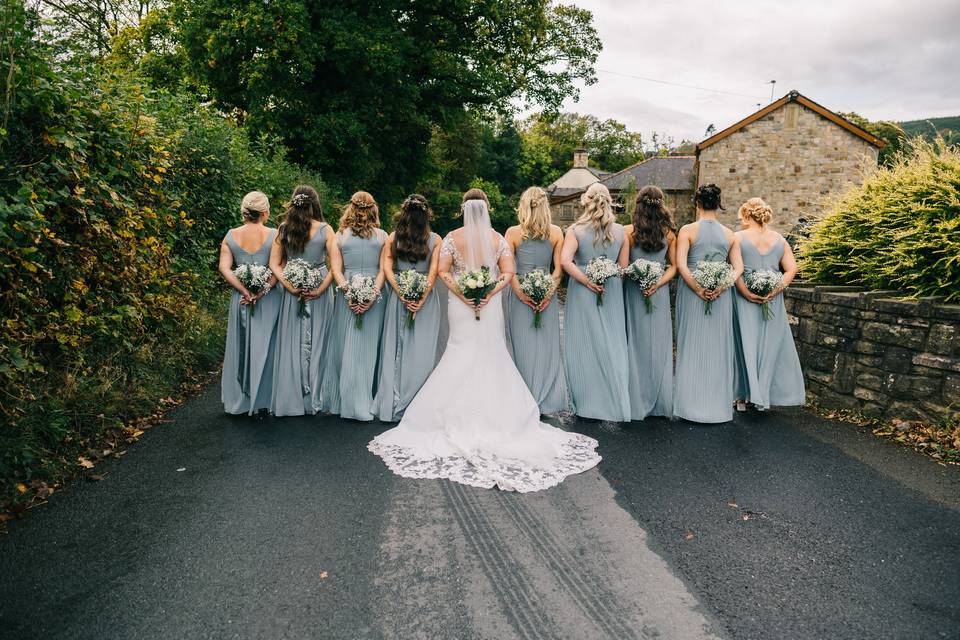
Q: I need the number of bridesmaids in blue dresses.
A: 9